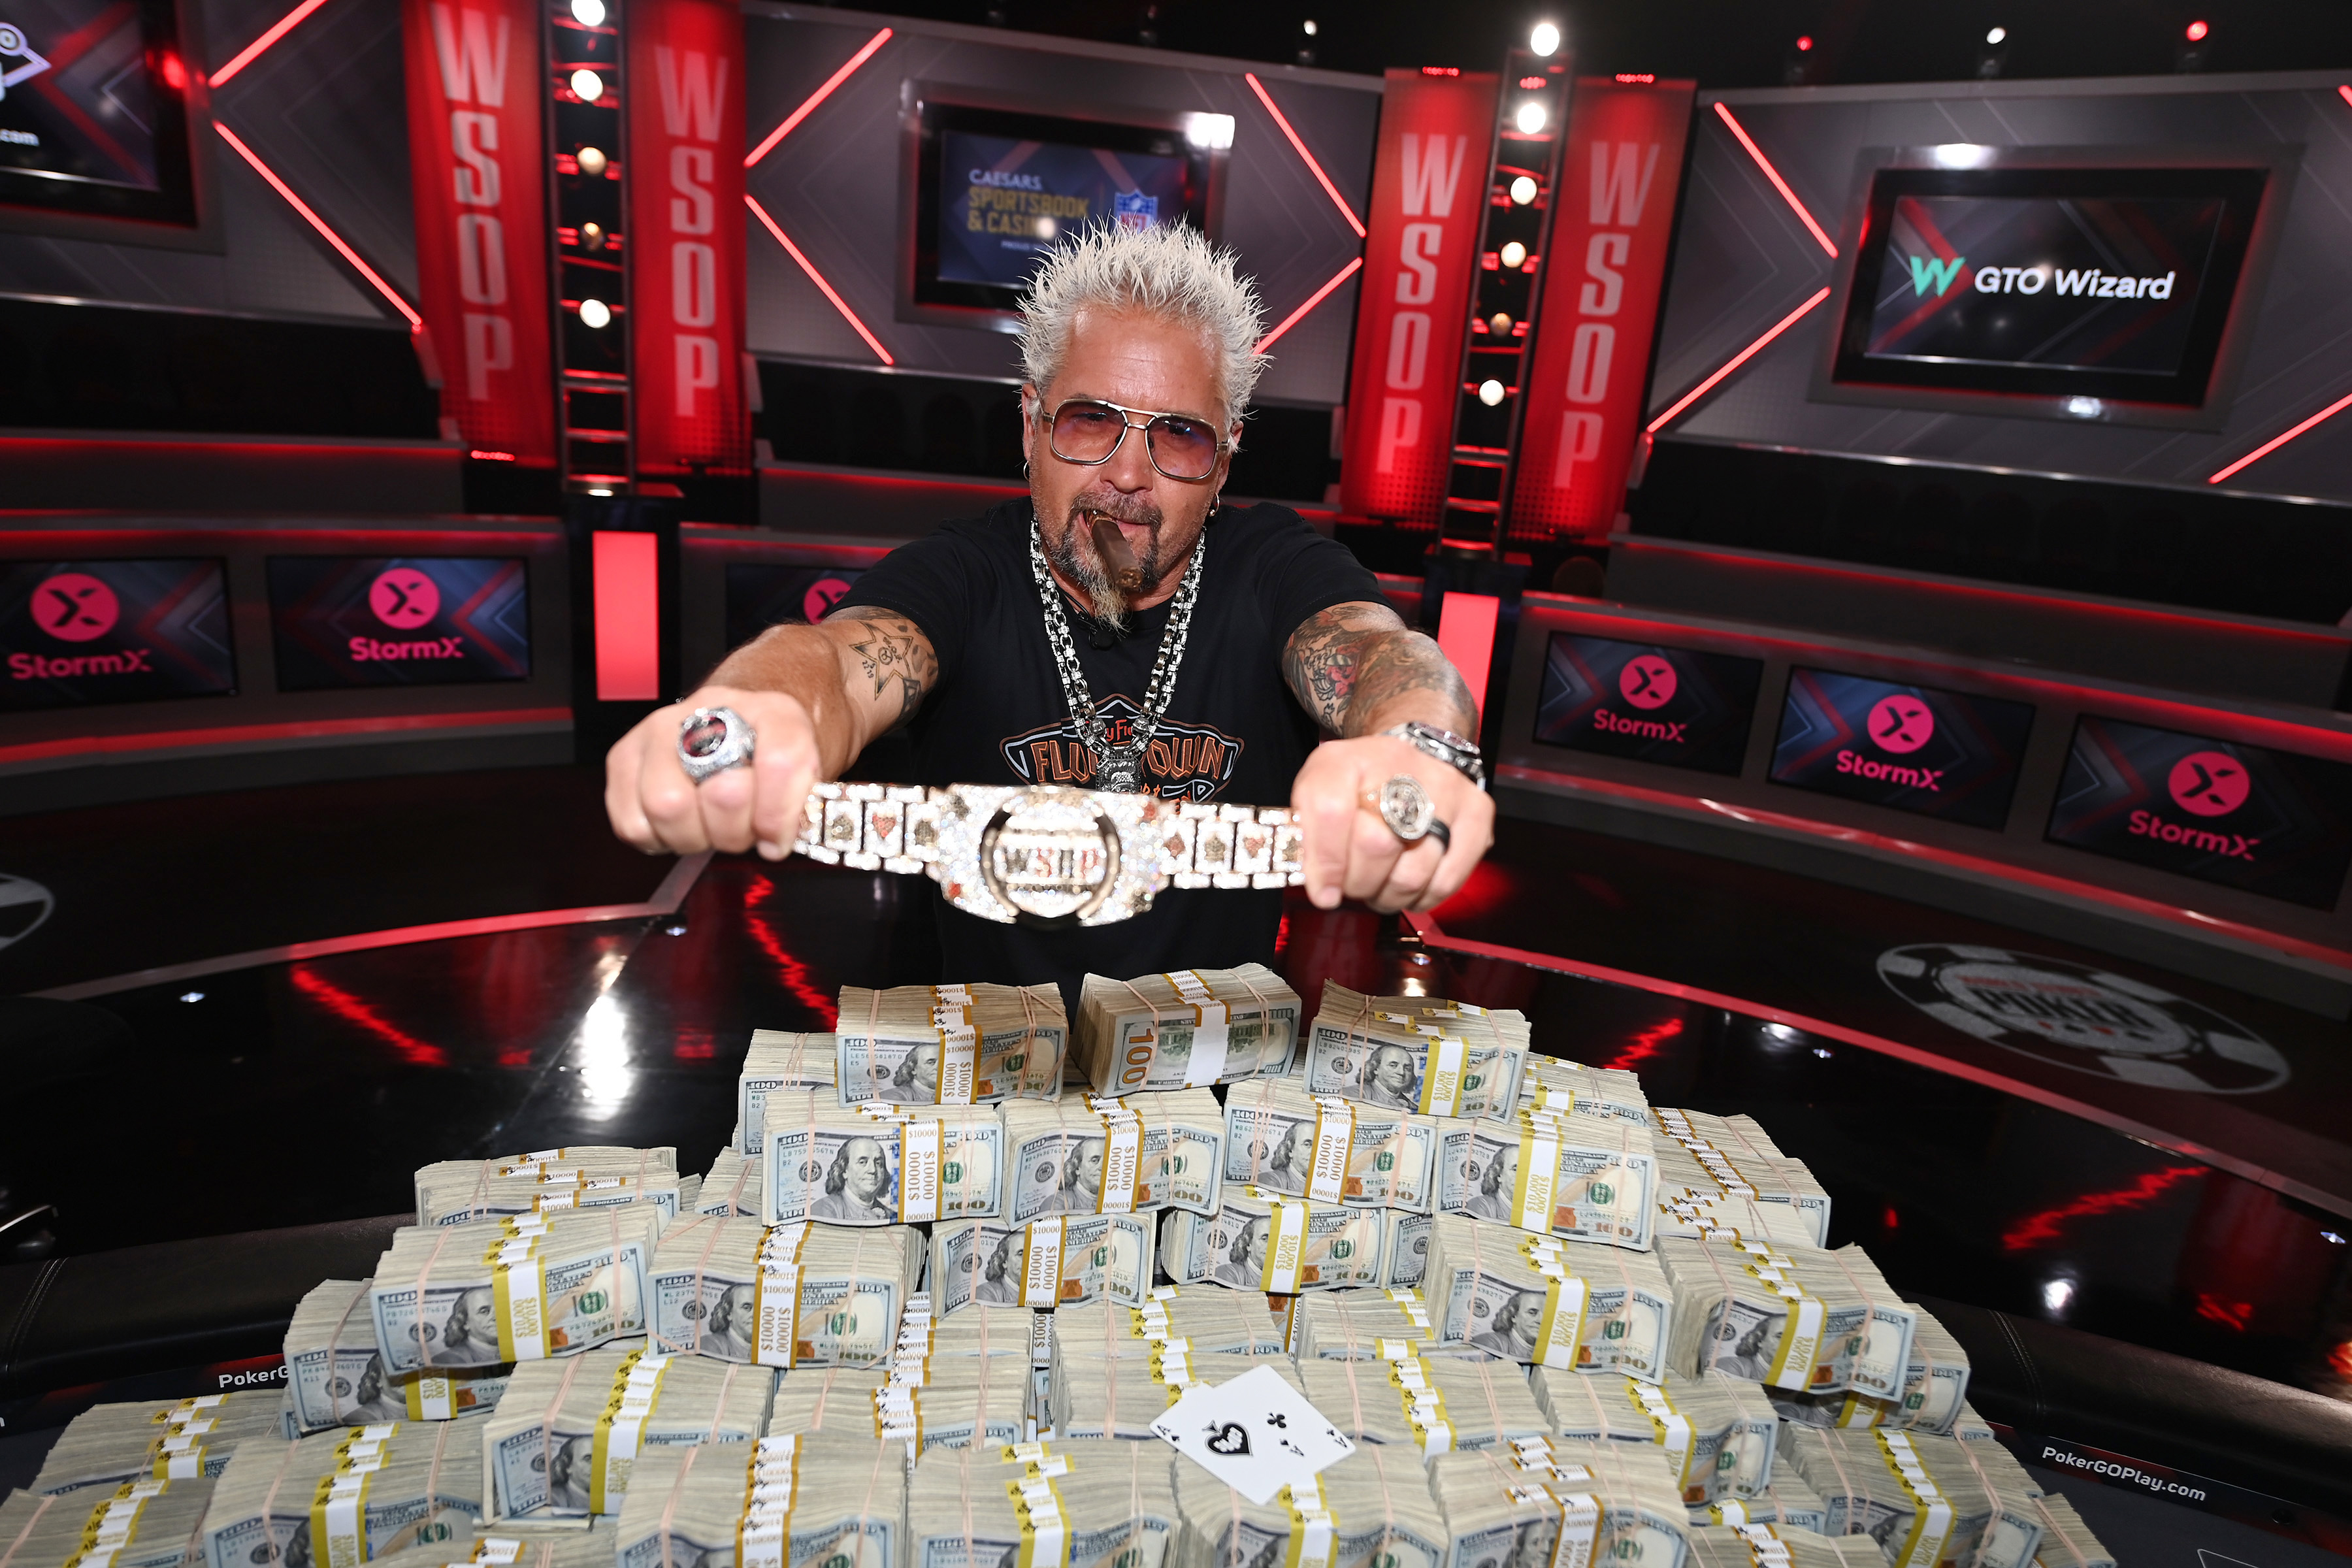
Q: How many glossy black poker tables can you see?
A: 1